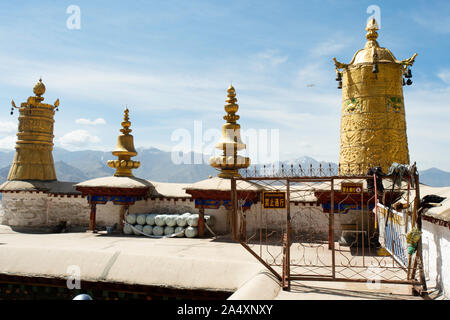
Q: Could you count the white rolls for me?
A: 14